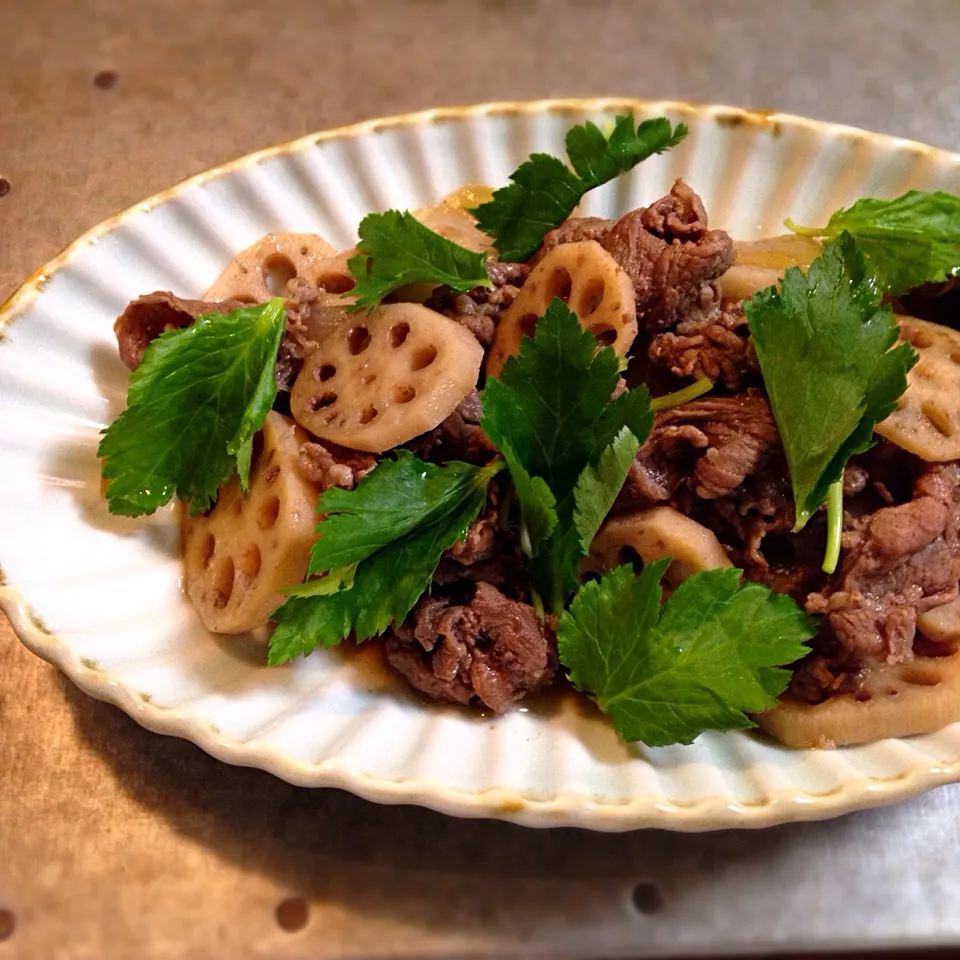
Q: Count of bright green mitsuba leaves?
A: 8